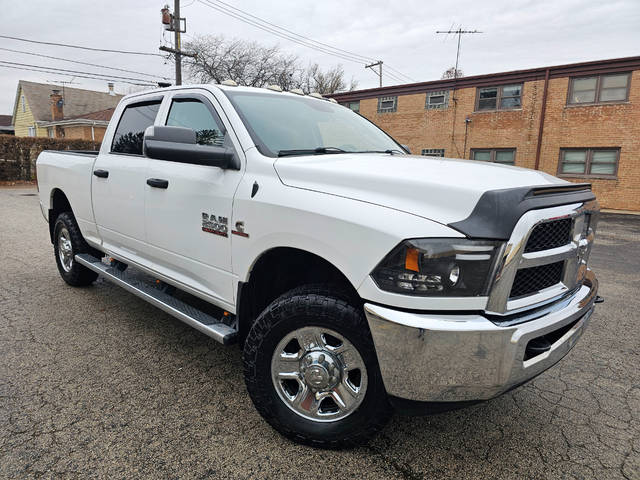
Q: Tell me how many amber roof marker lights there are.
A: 5